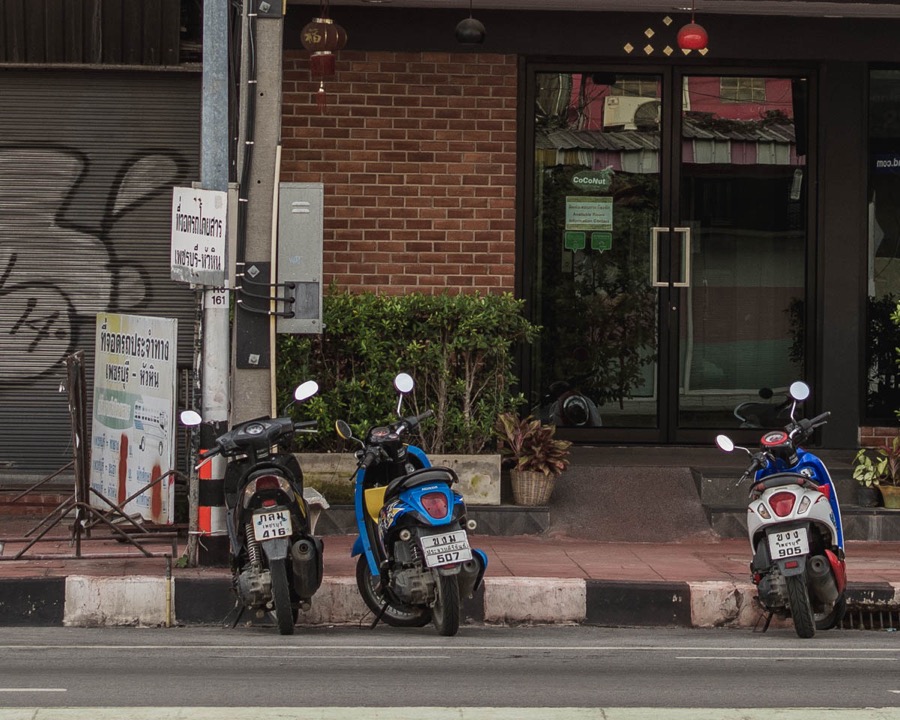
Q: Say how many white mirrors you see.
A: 5